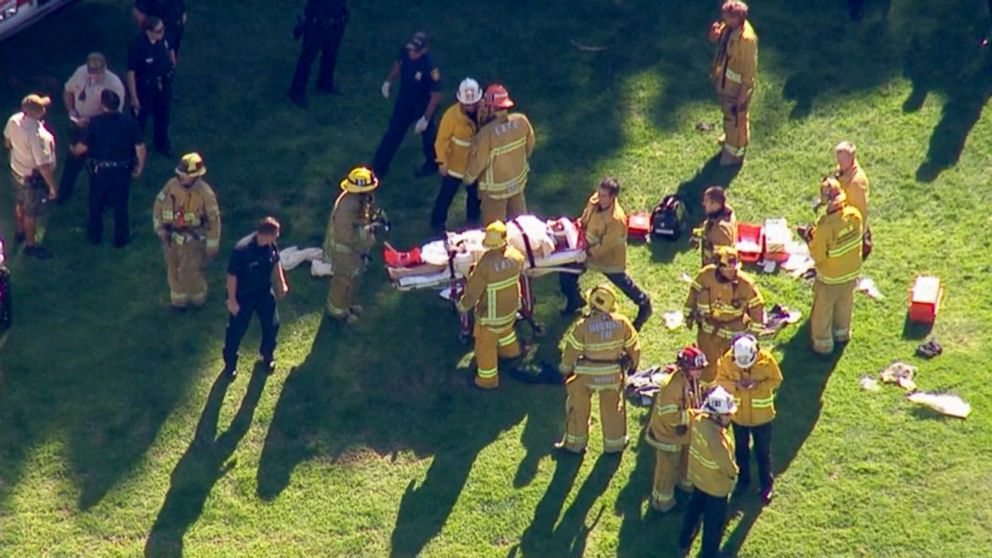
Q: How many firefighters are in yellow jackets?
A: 15